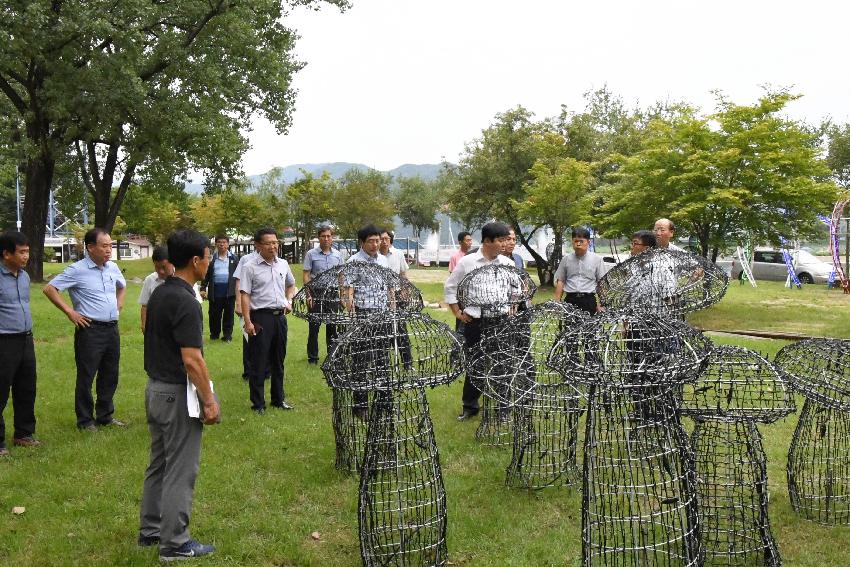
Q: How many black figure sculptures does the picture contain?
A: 8